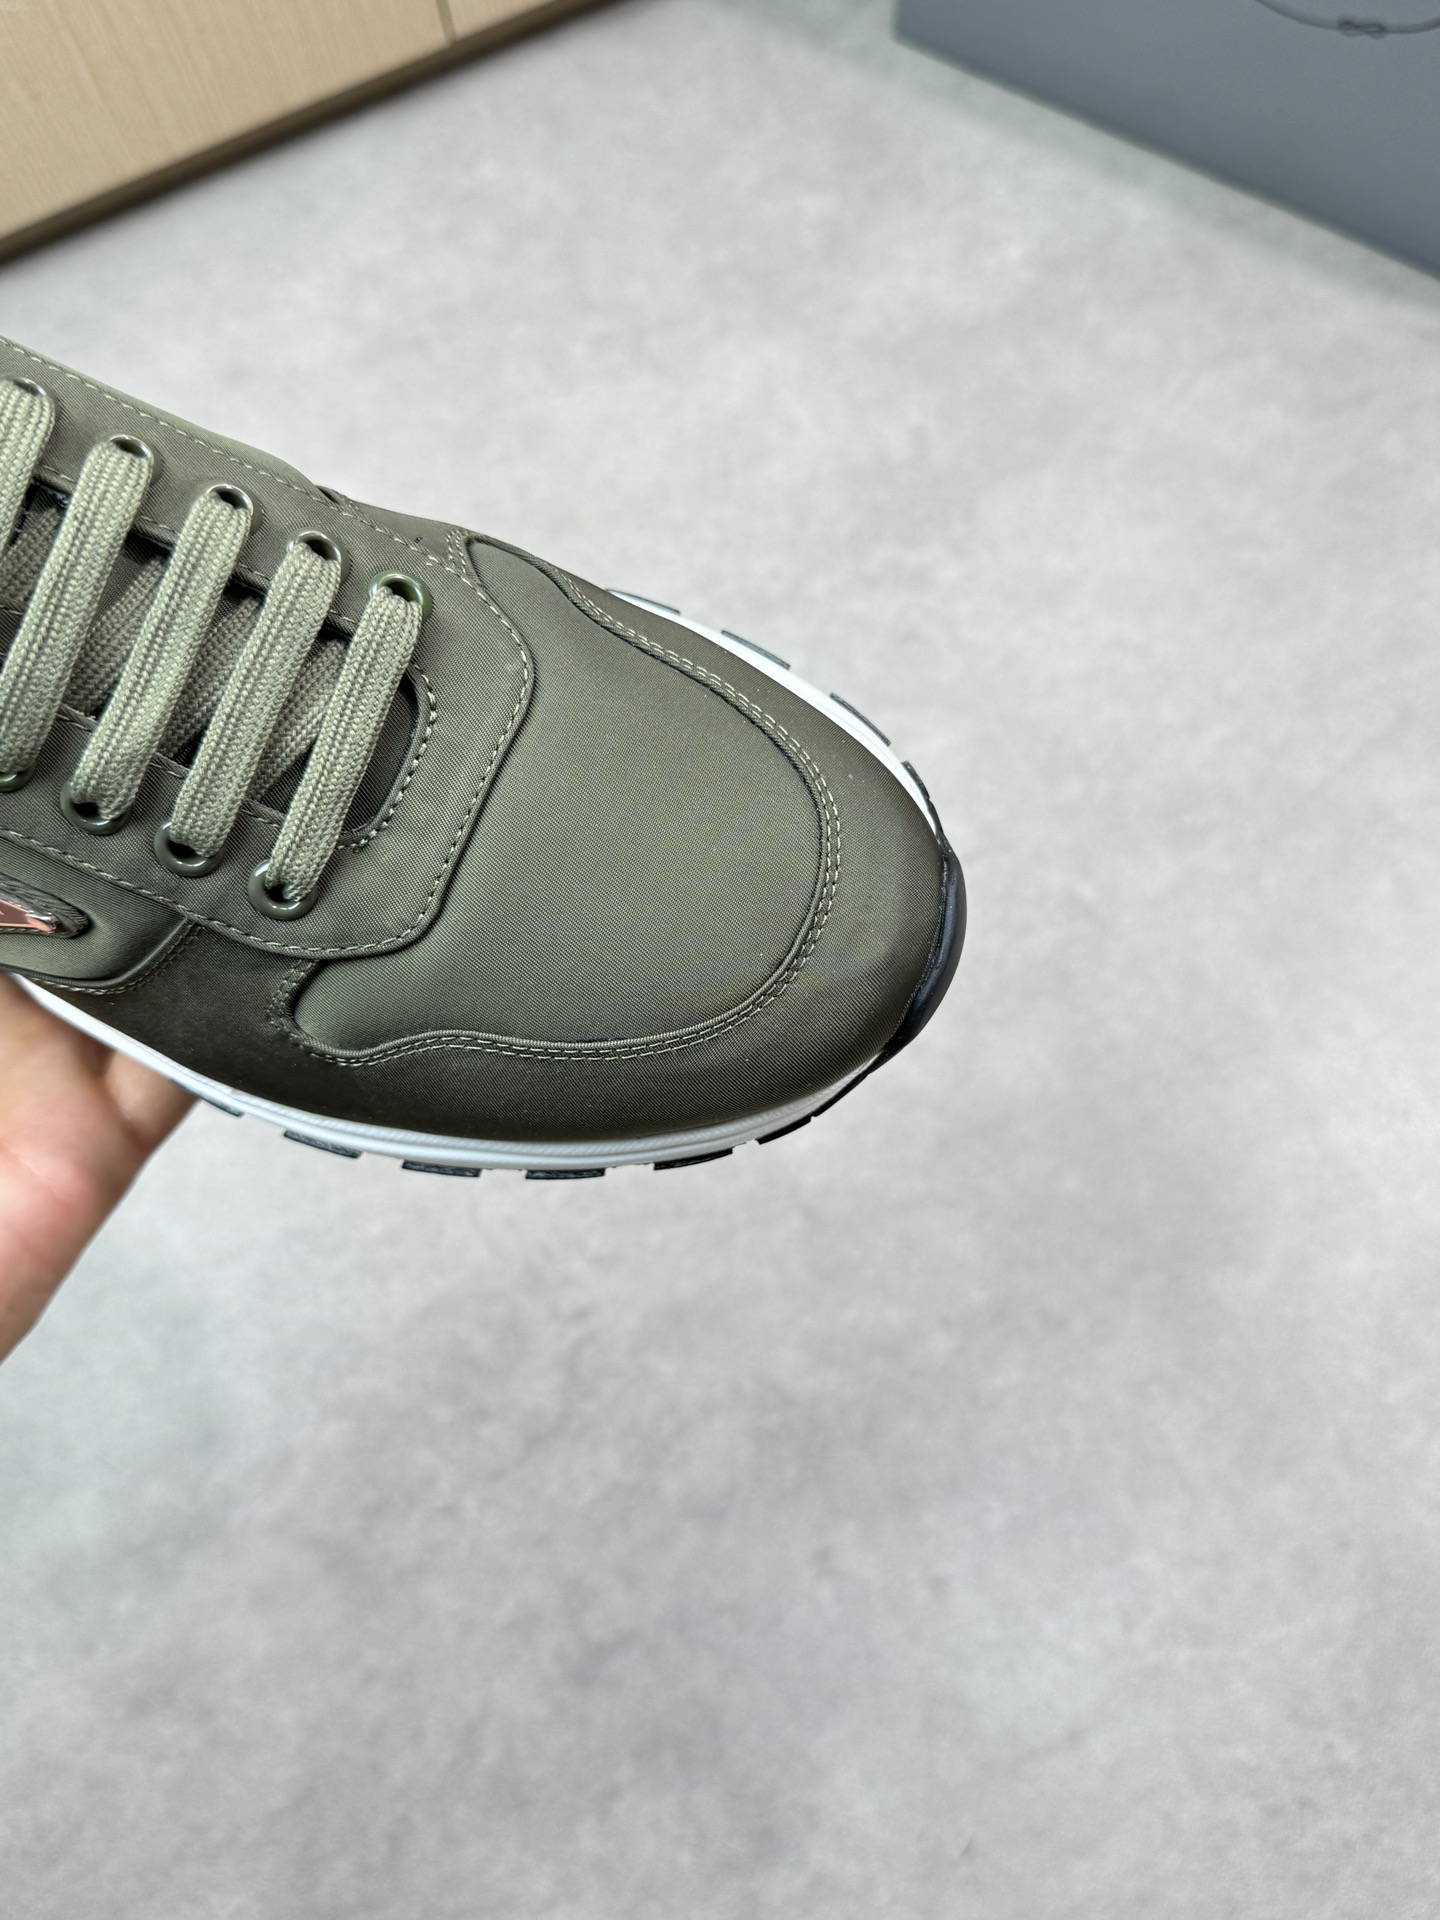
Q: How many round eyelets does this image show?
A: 9